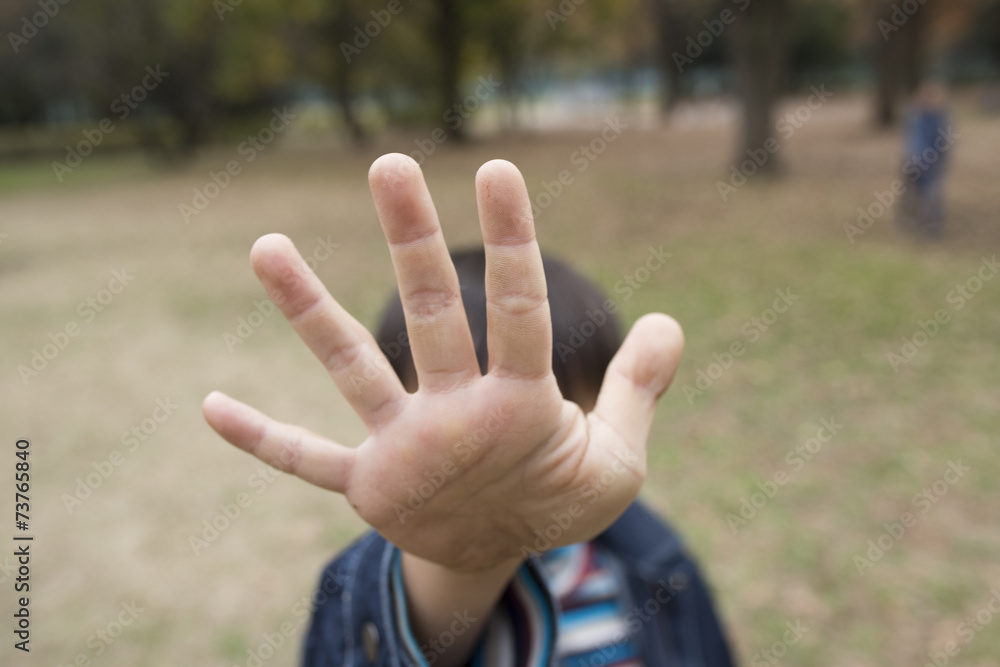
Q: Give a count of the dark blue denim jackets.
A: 1